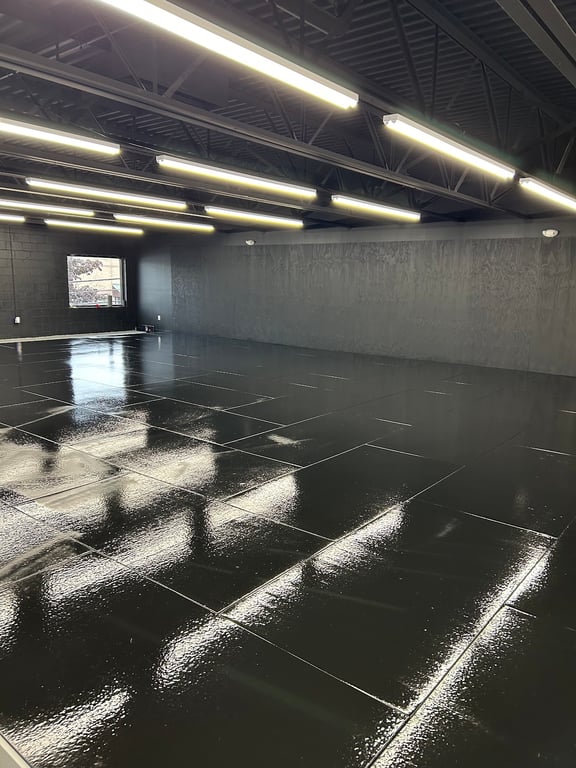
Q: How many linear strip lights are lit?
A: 12